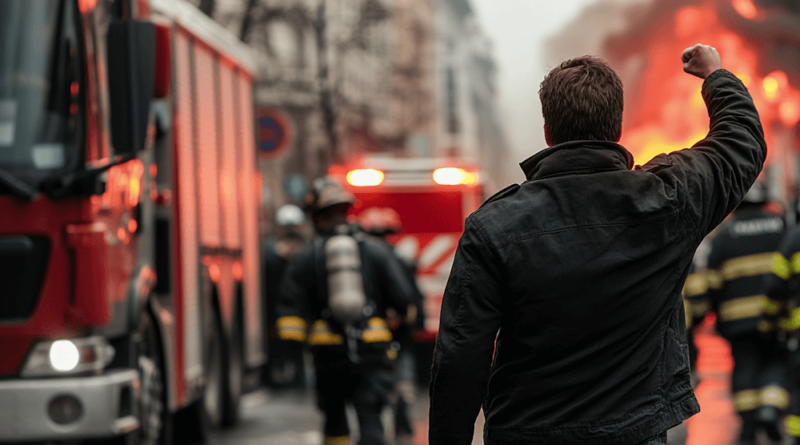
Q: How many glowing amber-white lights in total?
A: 2